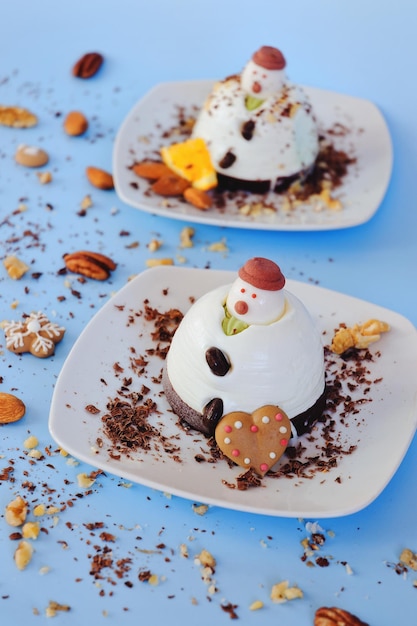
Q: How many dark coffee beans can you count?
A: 4